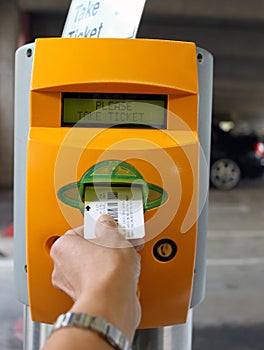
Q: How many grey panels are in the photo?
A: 2